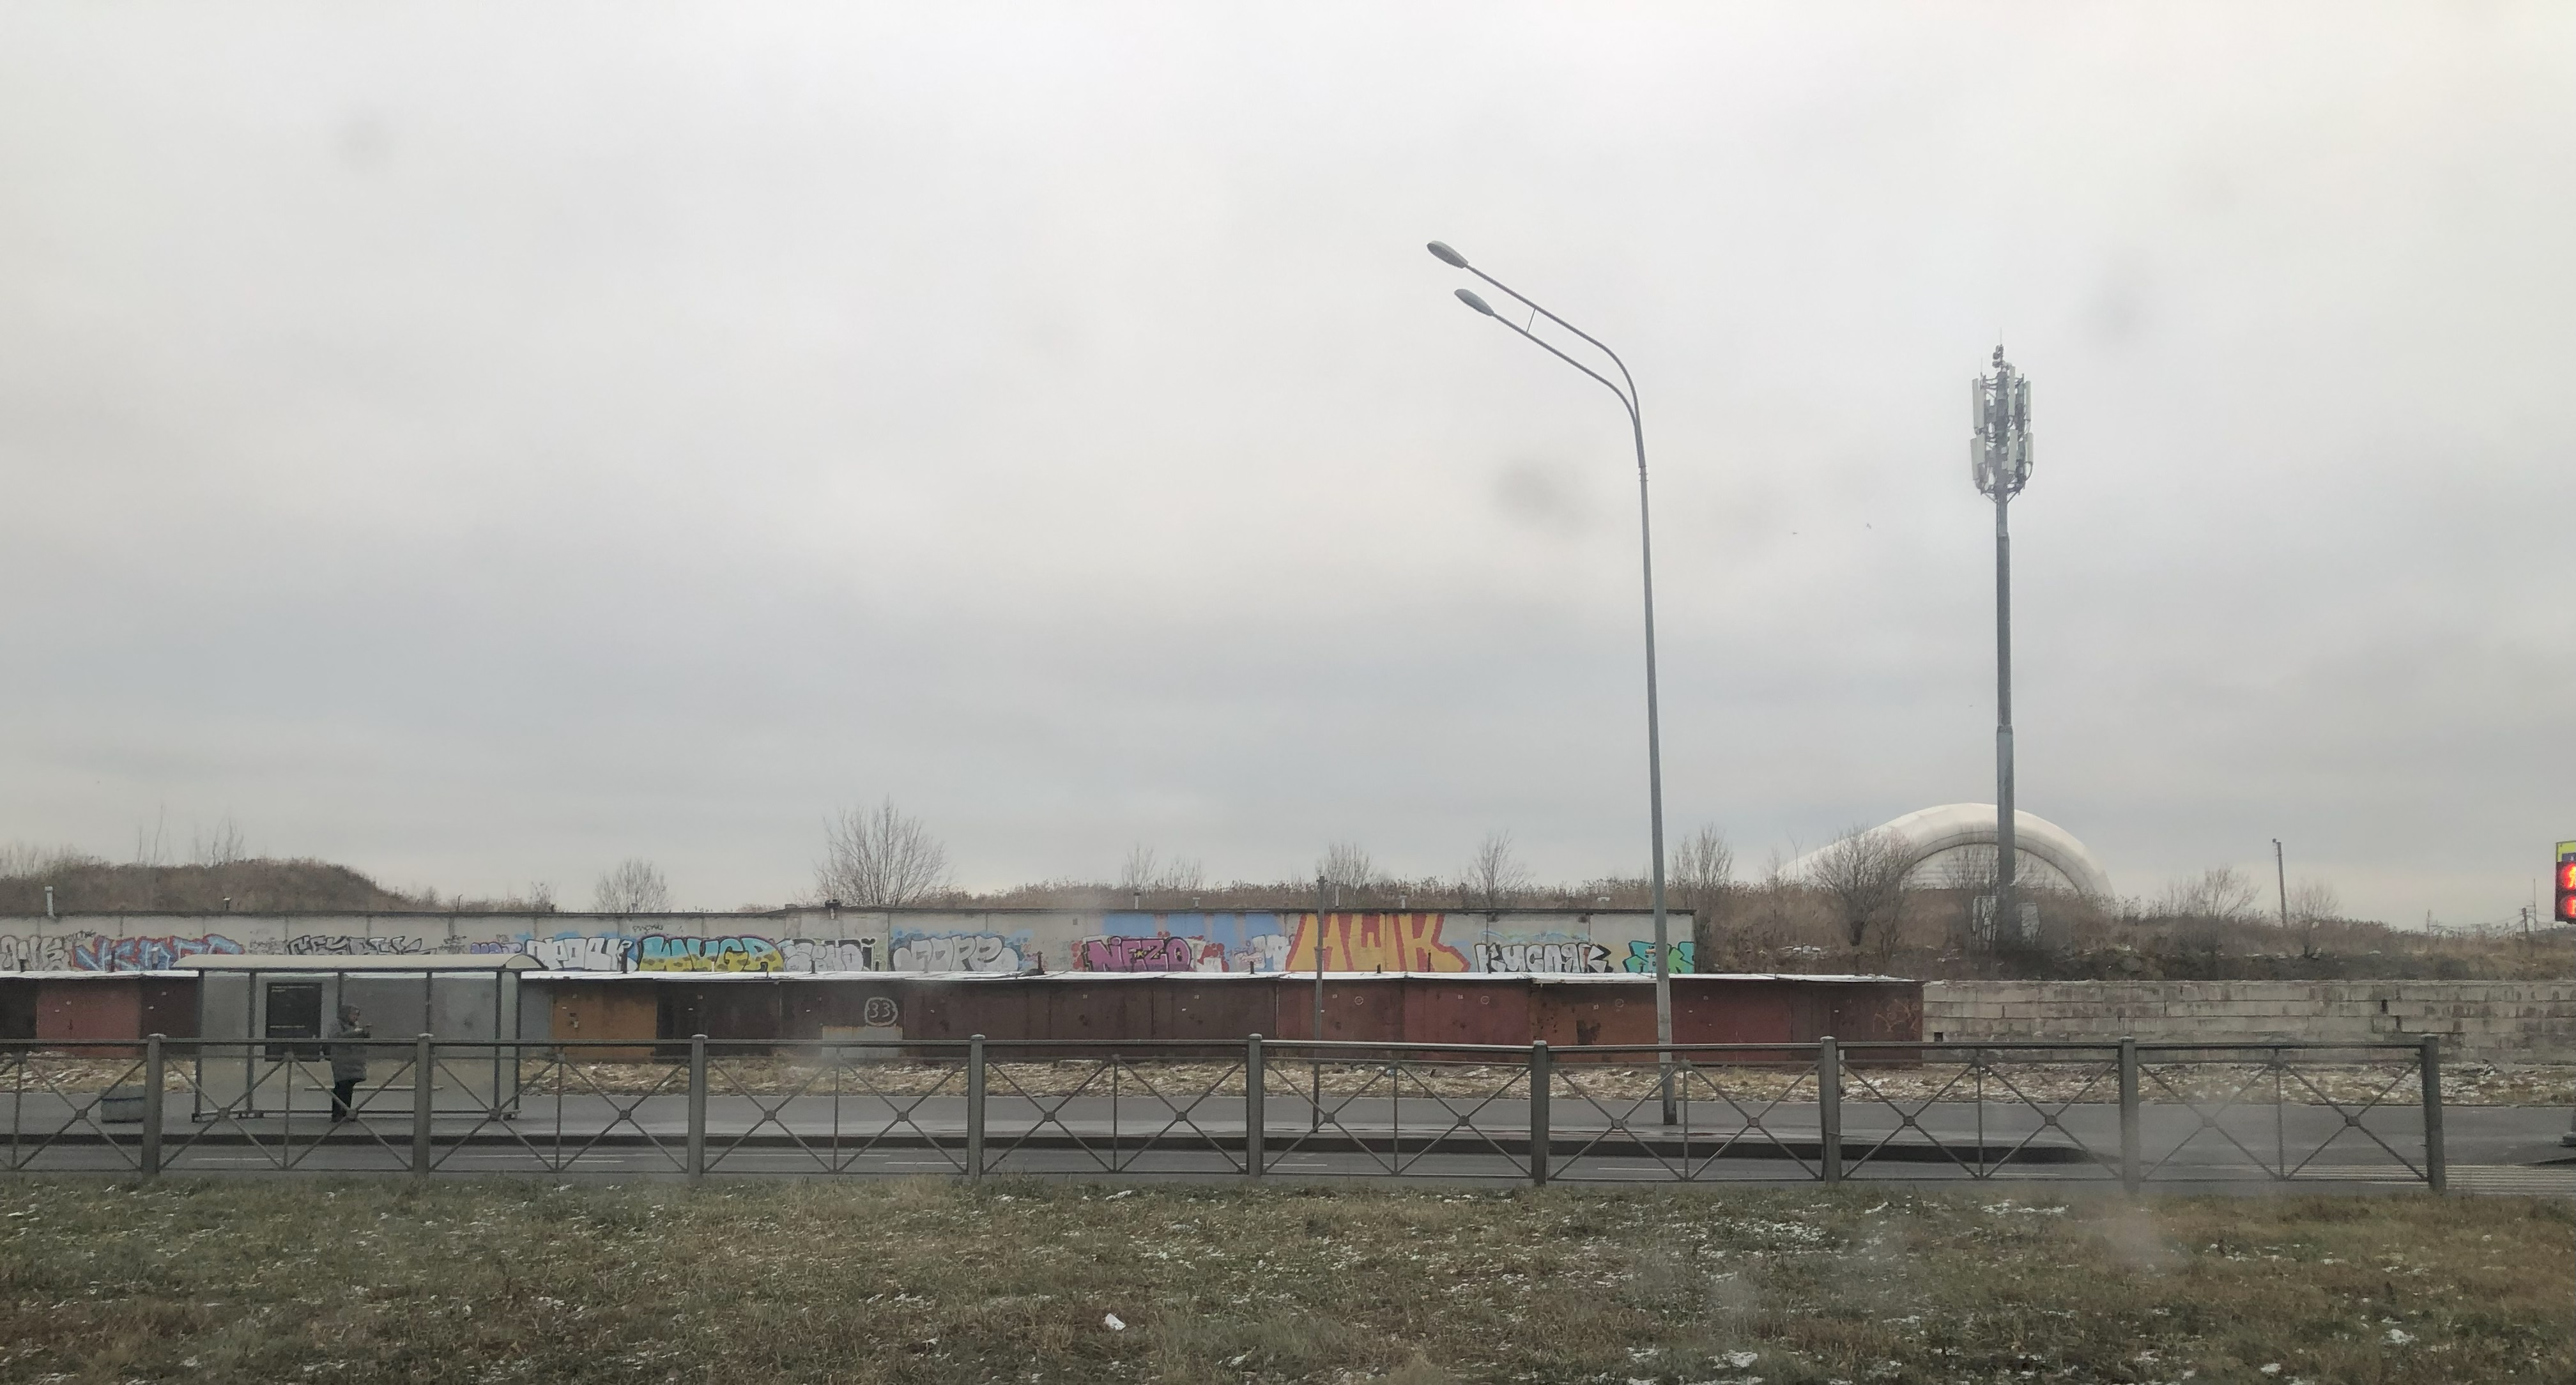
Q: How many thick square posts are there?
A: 9